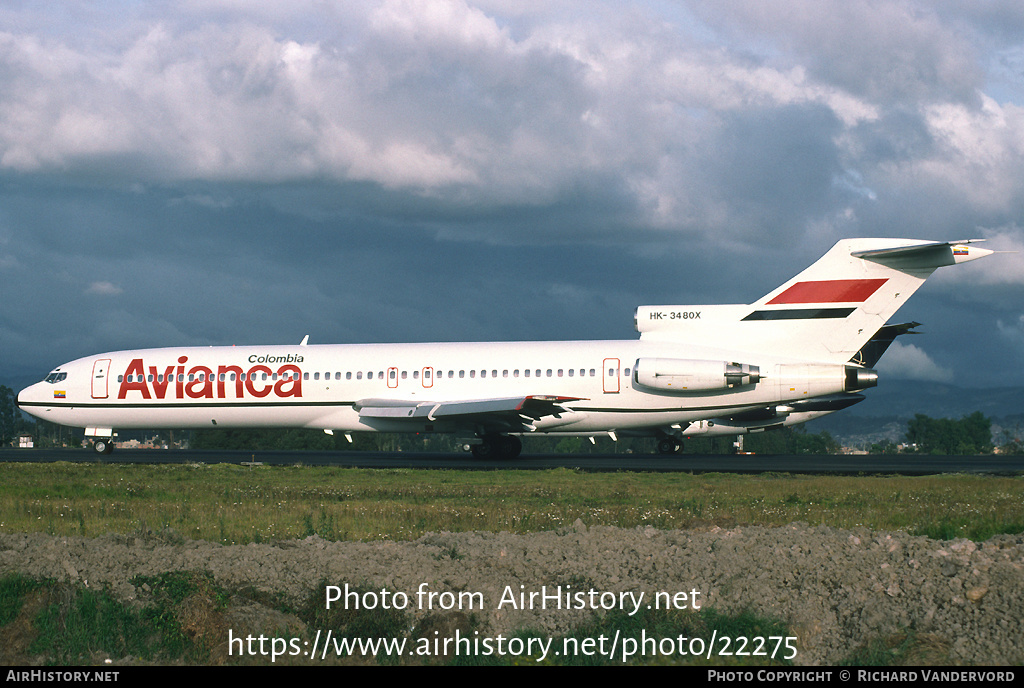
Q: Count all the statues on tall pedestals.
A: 0